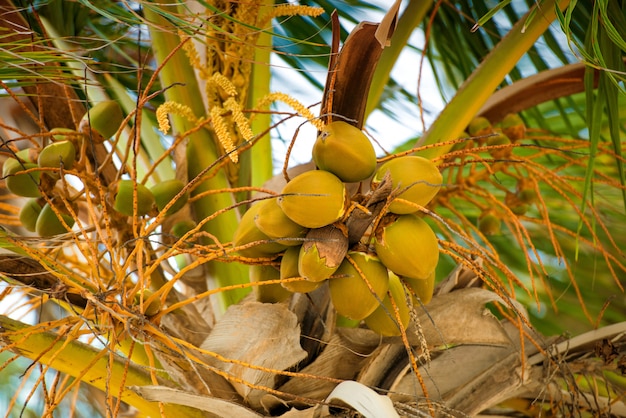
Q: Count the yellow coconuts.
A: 12